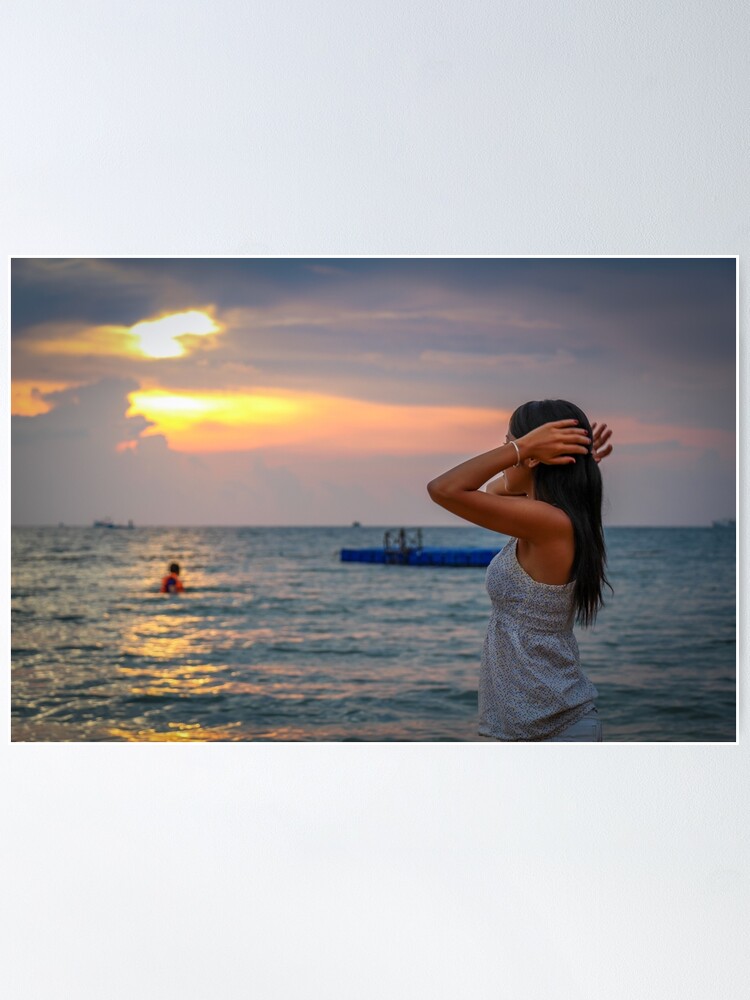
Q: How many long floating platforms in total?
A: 1